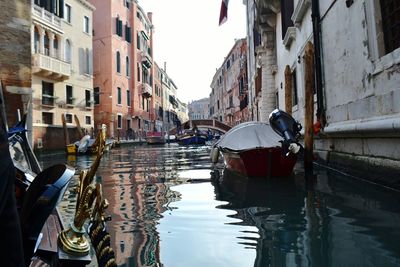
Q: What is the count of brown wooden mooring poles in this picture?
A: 4